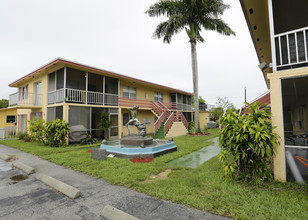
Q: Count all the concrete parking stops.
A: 4